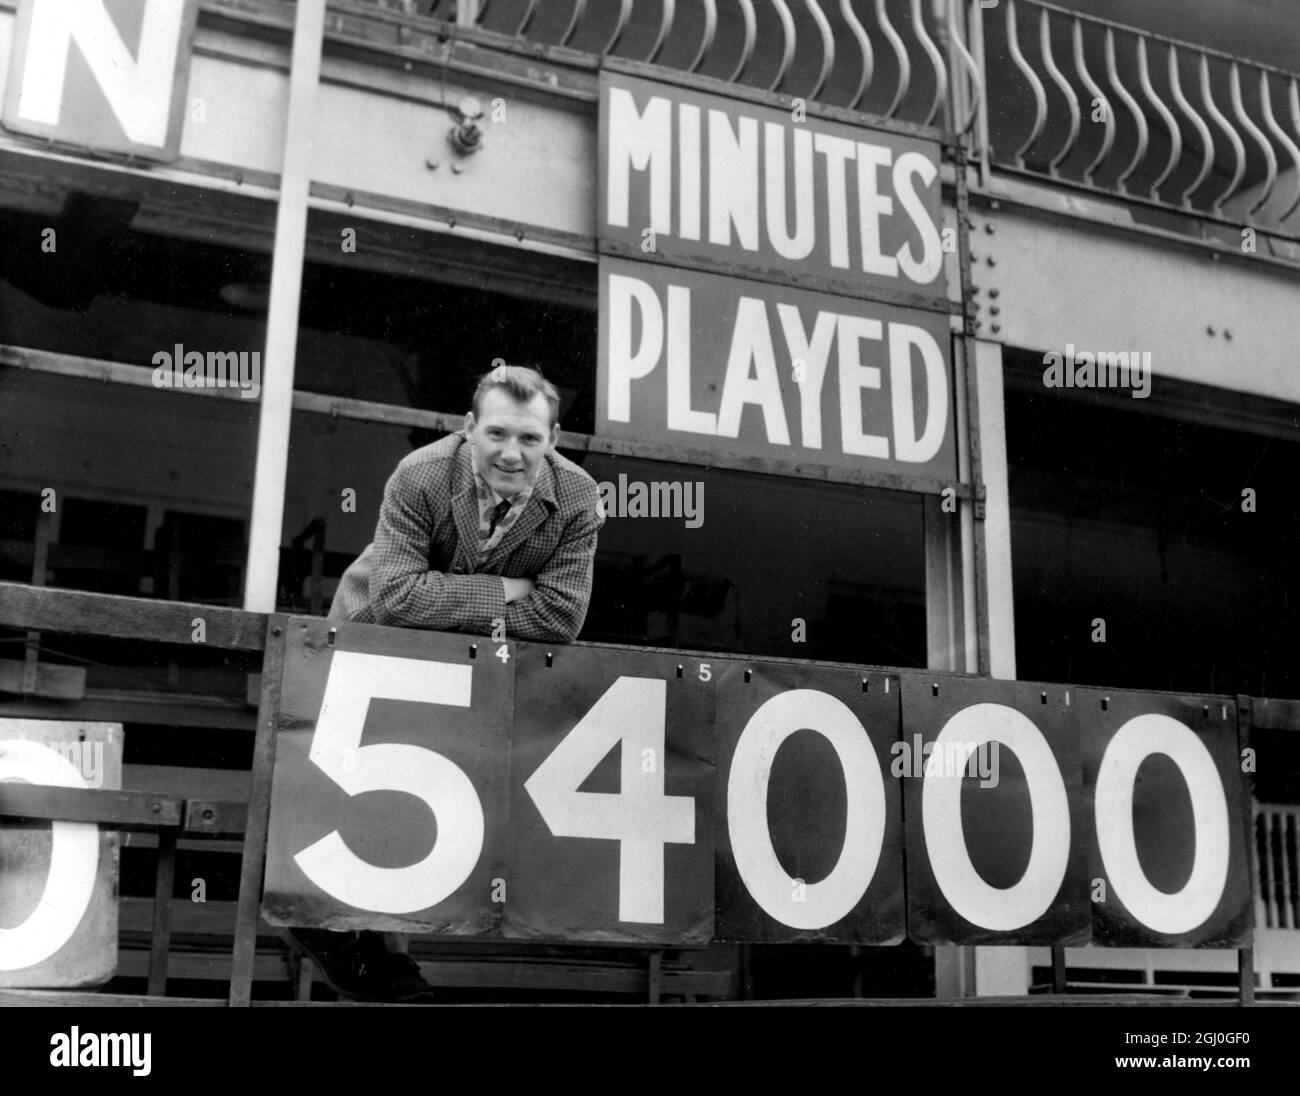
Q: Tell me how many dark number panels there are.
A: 5